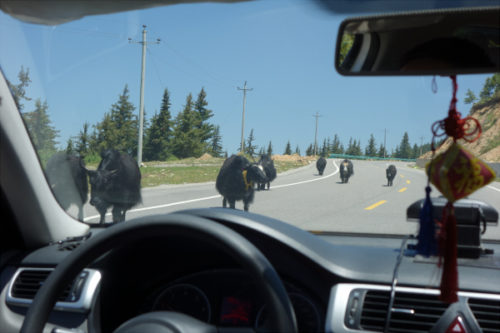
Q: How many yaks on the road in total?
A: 7